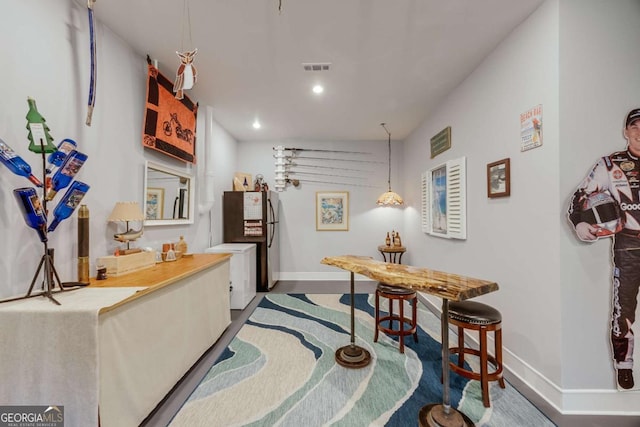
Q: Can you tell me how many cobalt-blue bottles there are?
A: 5